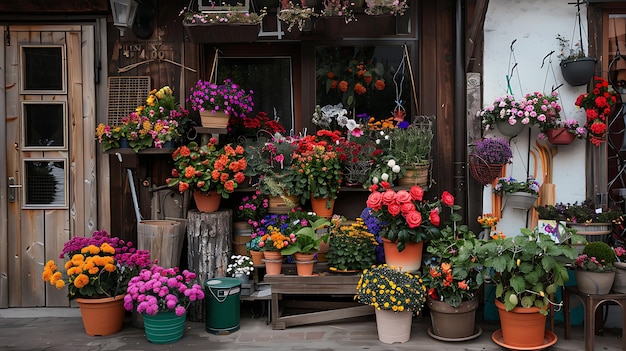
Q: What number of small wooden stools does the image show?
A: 1